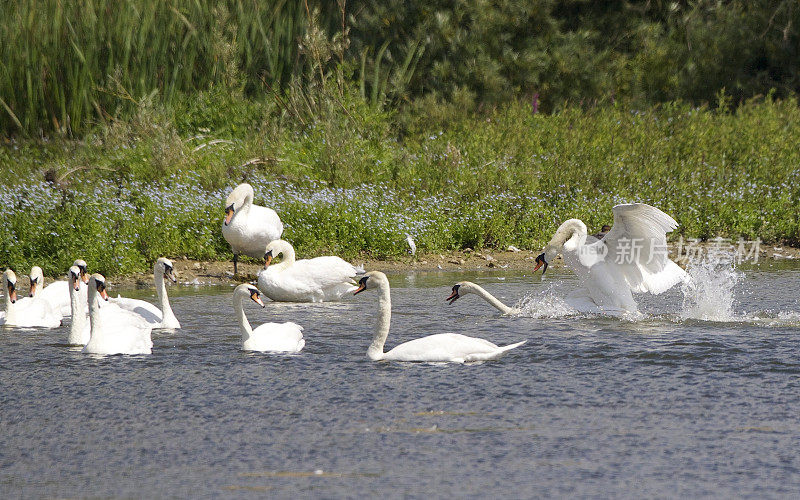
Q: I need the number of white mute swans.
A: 12